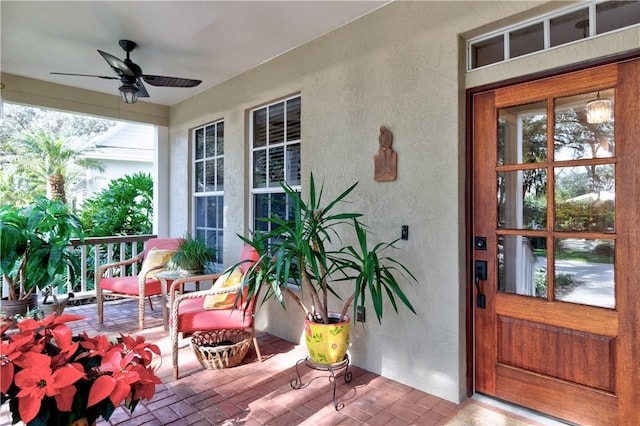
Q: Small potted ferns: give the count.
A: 1